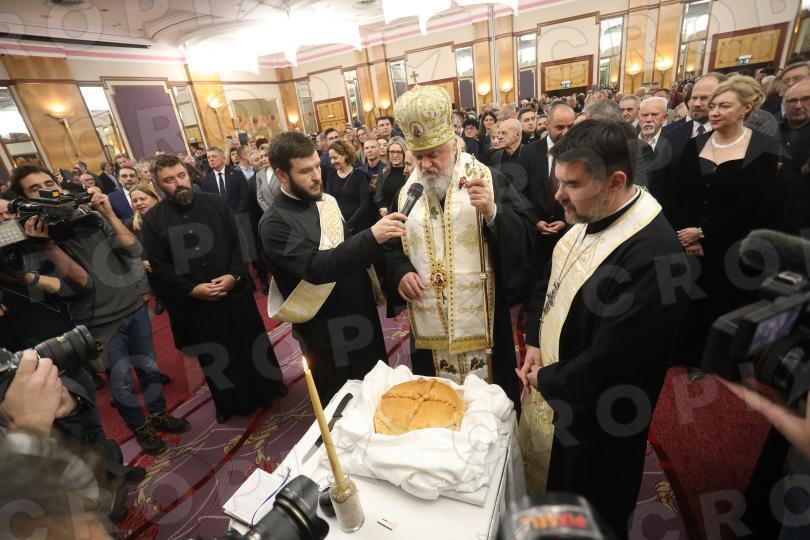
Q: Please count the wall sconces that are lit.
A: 9